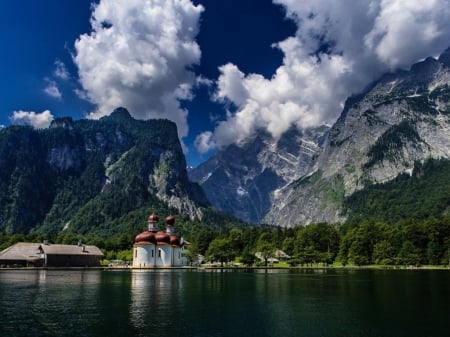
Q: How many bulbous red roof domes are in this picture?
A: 5